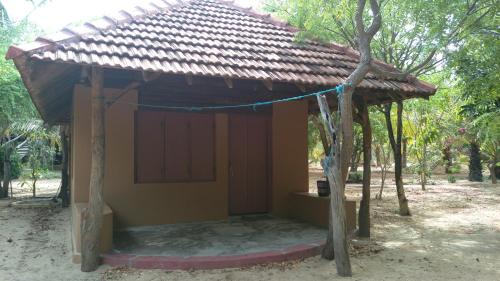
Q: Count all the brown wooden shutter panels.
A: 3